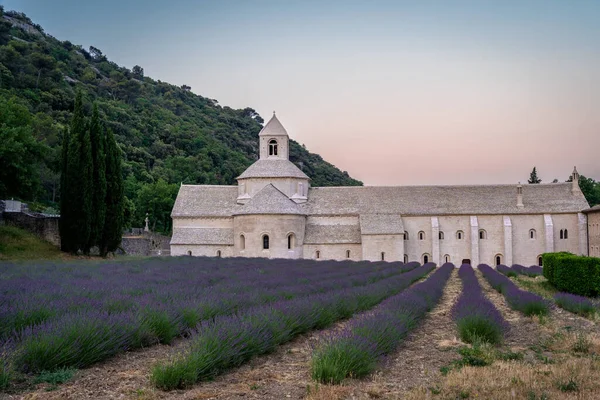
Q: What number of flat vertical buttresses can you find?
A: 5